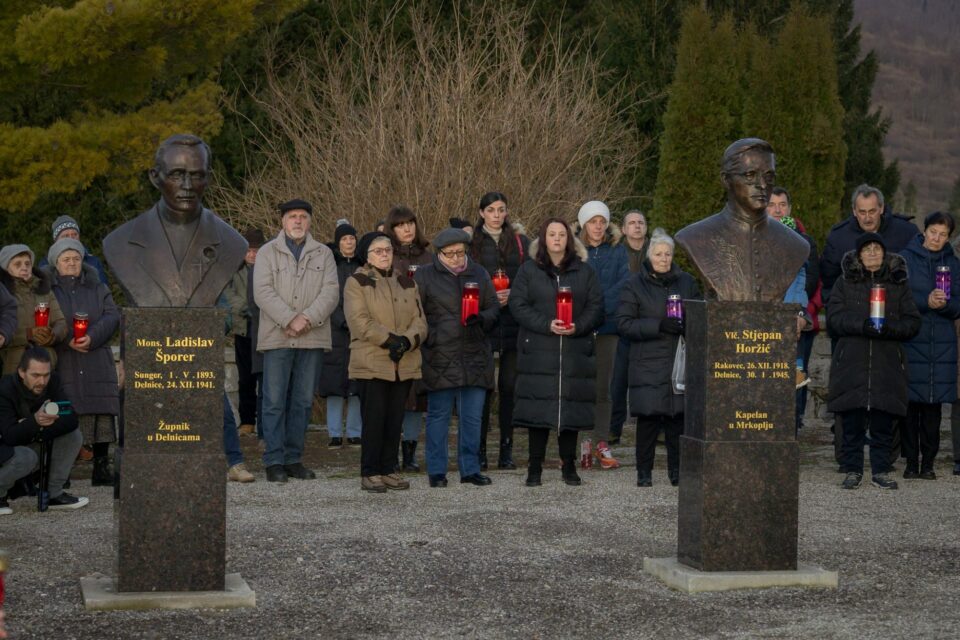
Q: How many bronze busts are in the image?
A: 2